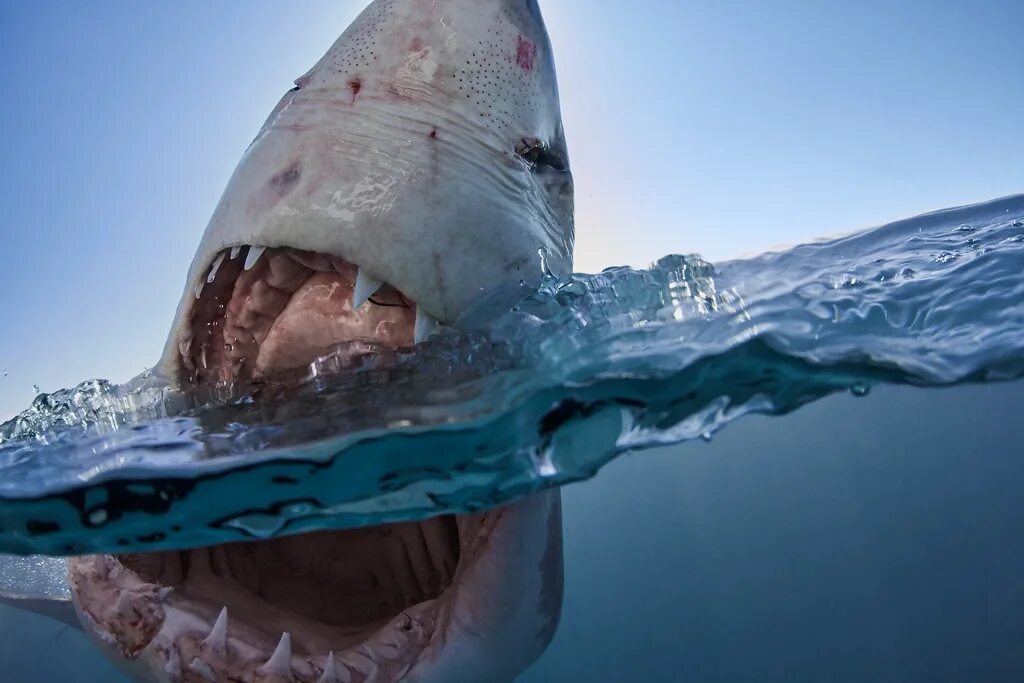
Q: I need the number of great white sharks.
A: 1